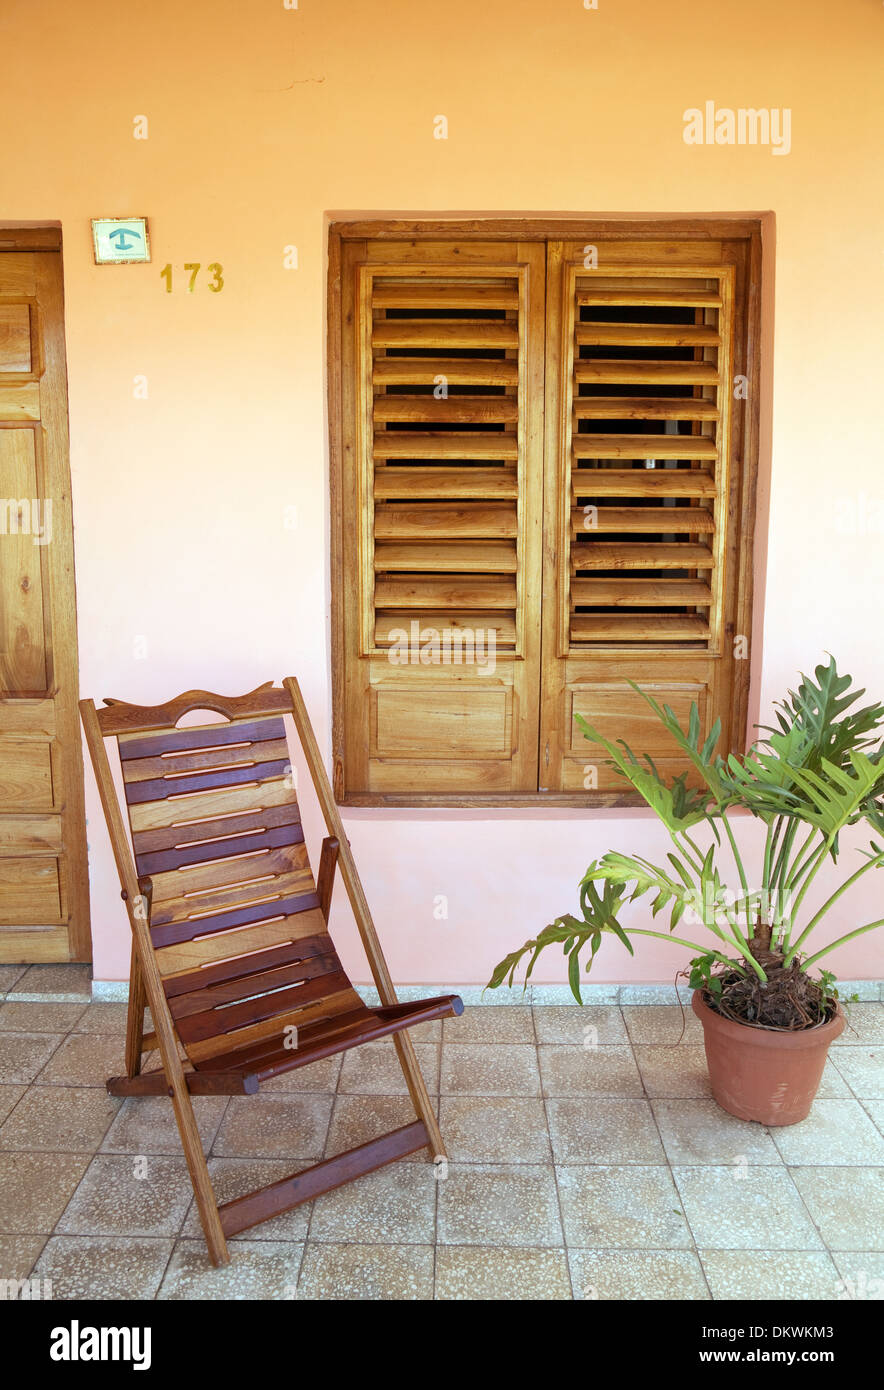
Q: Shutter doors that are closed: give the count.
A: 2